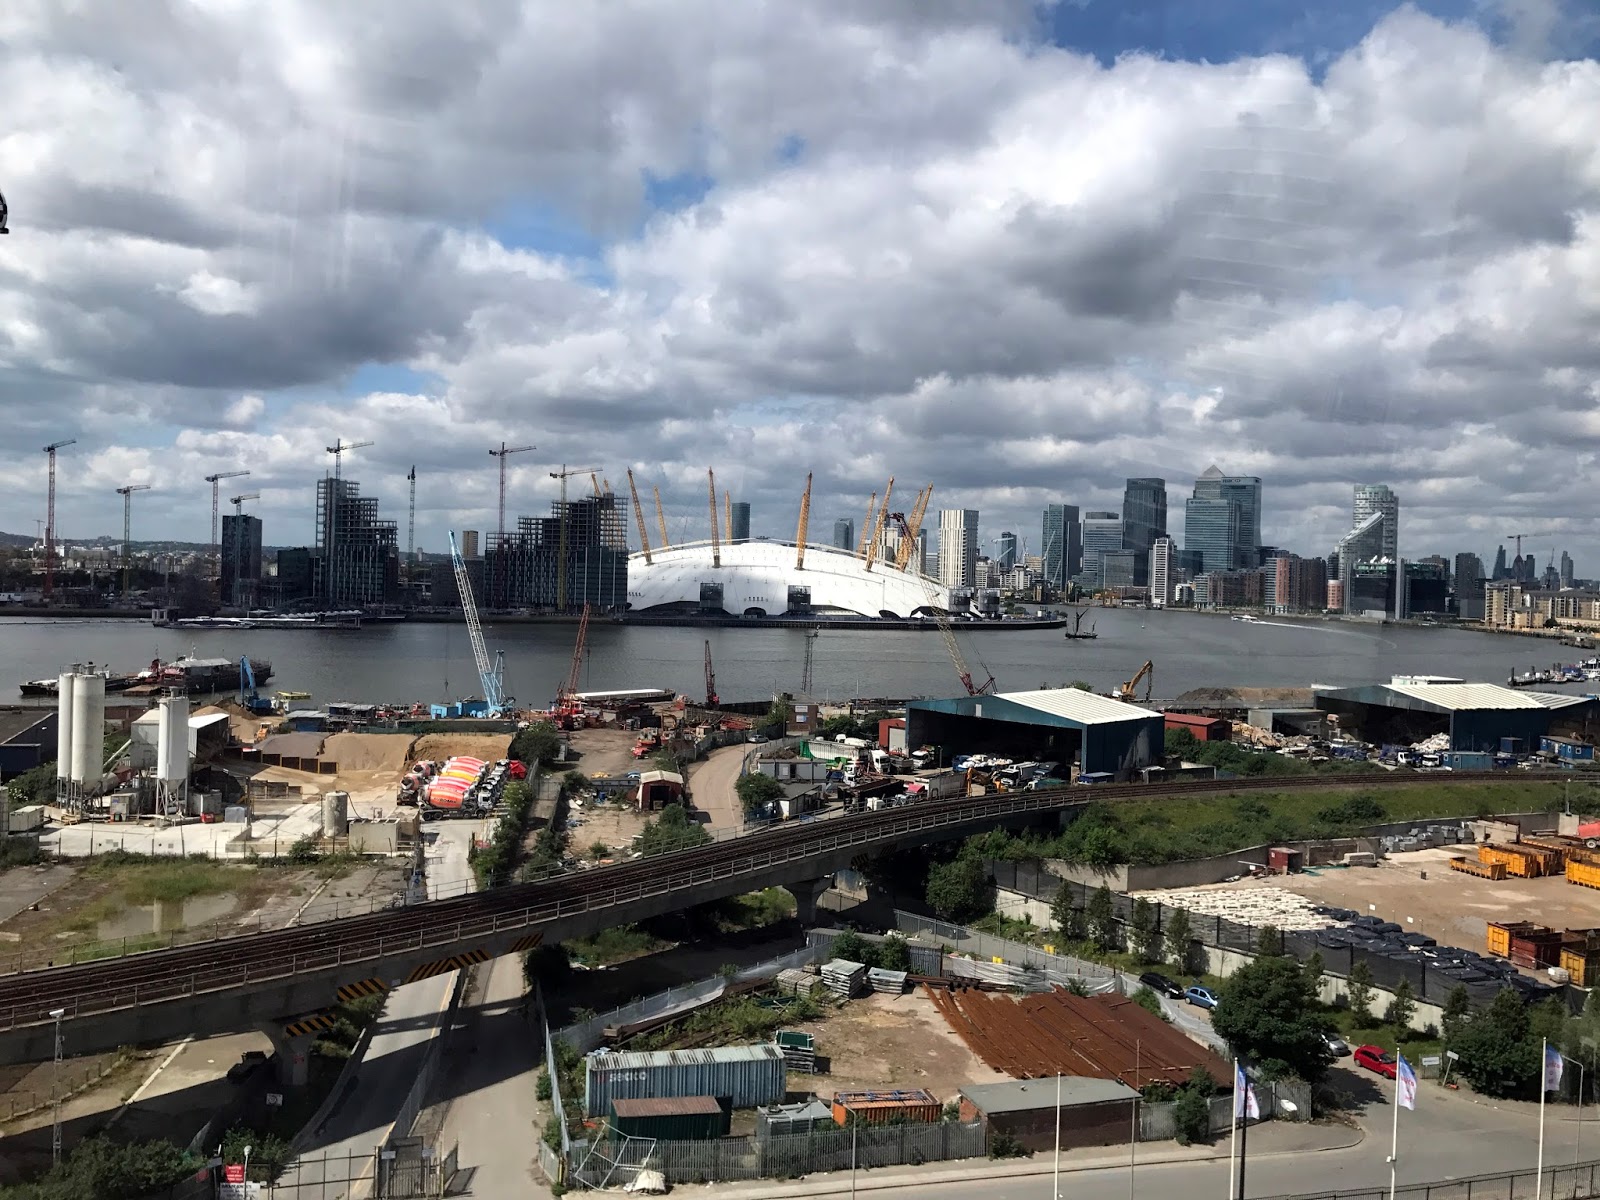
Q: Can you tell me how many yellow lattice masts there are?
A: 12